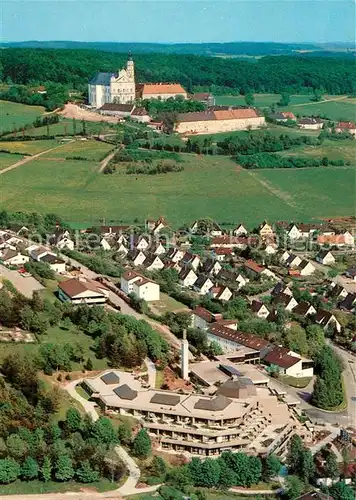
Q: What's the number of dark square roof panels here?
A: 4